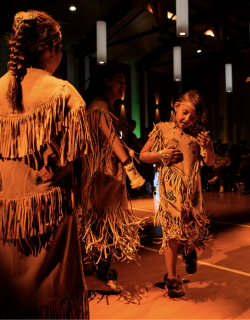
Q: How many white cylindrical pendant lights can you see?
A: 4